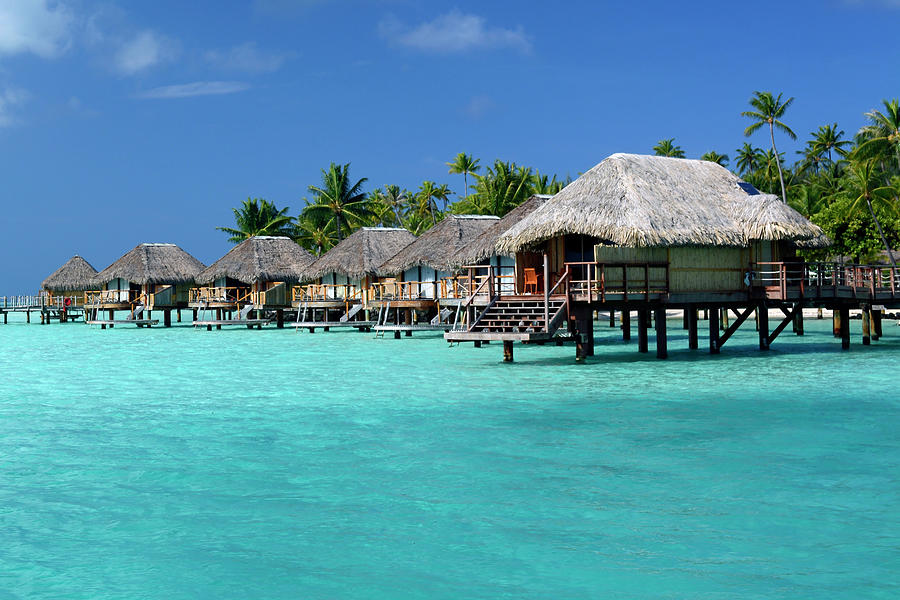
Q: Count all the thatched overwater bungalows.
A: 7